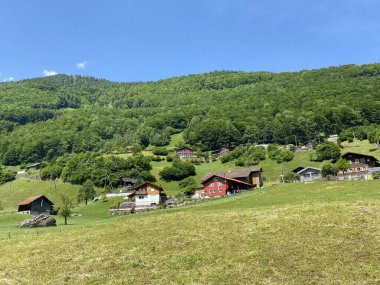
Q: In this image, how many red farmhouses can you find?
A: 1